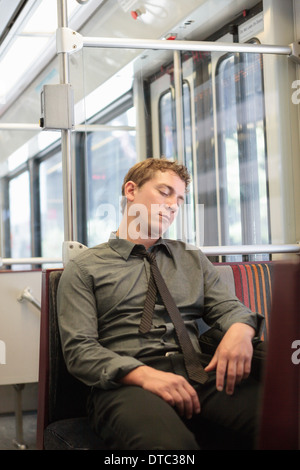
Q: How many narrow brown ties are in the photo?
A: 1